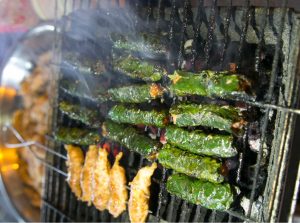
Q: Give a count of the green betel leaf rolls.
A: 14